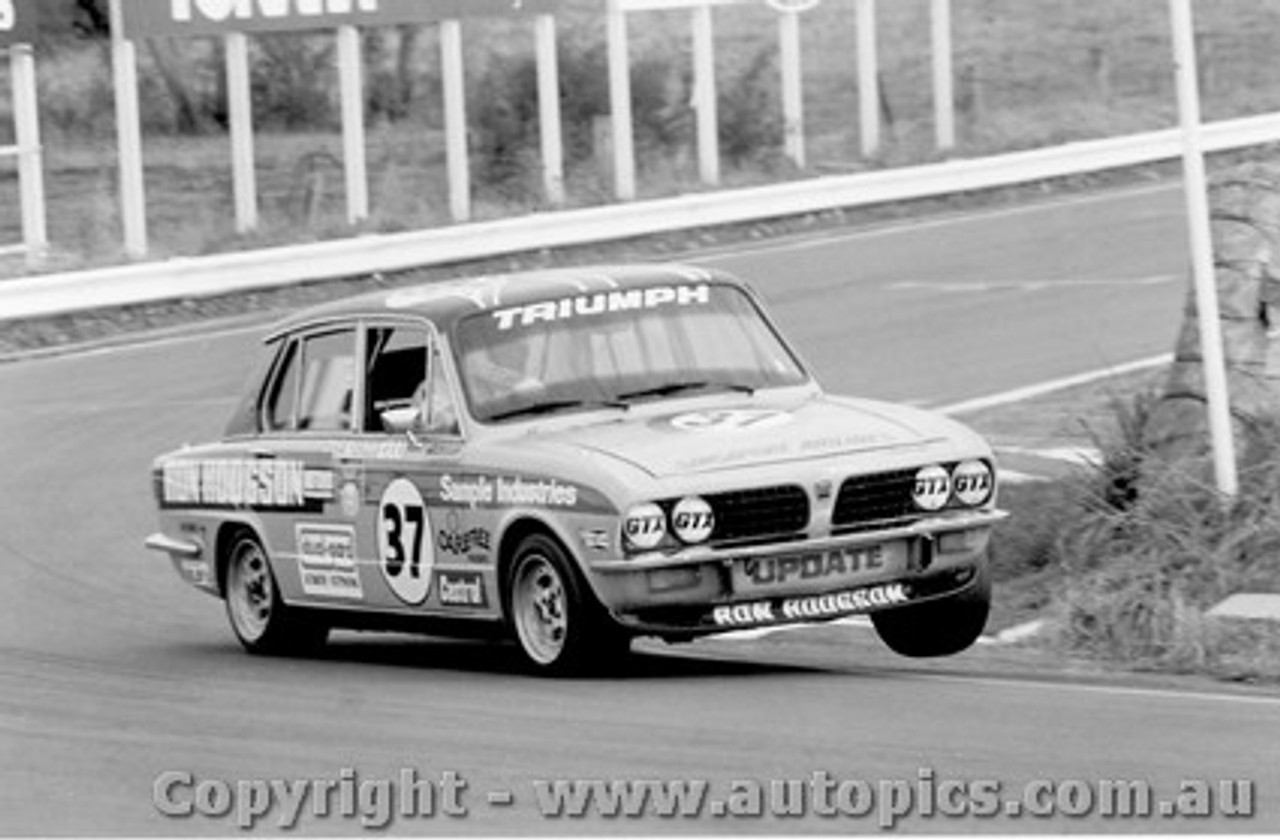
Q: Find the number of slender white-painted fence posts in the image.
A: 11